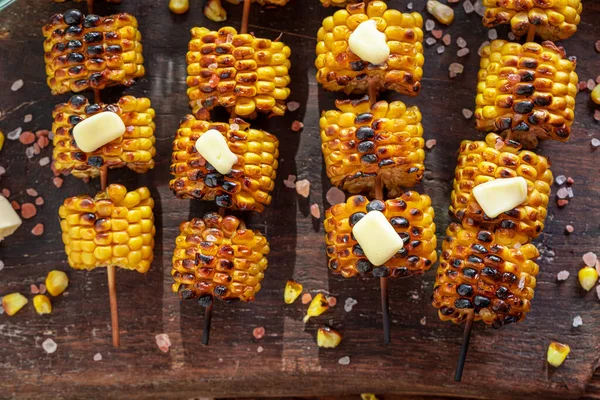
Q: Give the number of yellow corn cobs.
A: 13